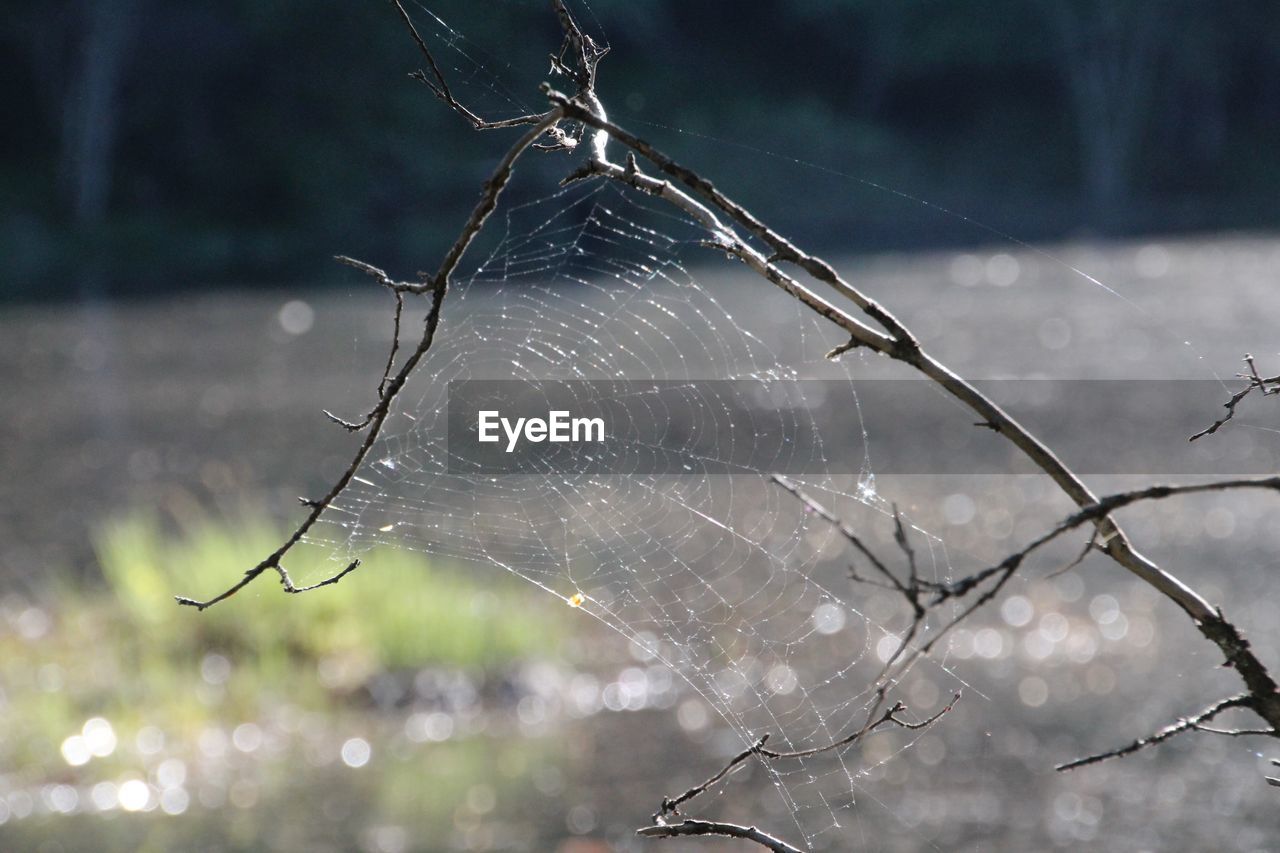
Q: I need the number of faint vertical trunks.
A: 2